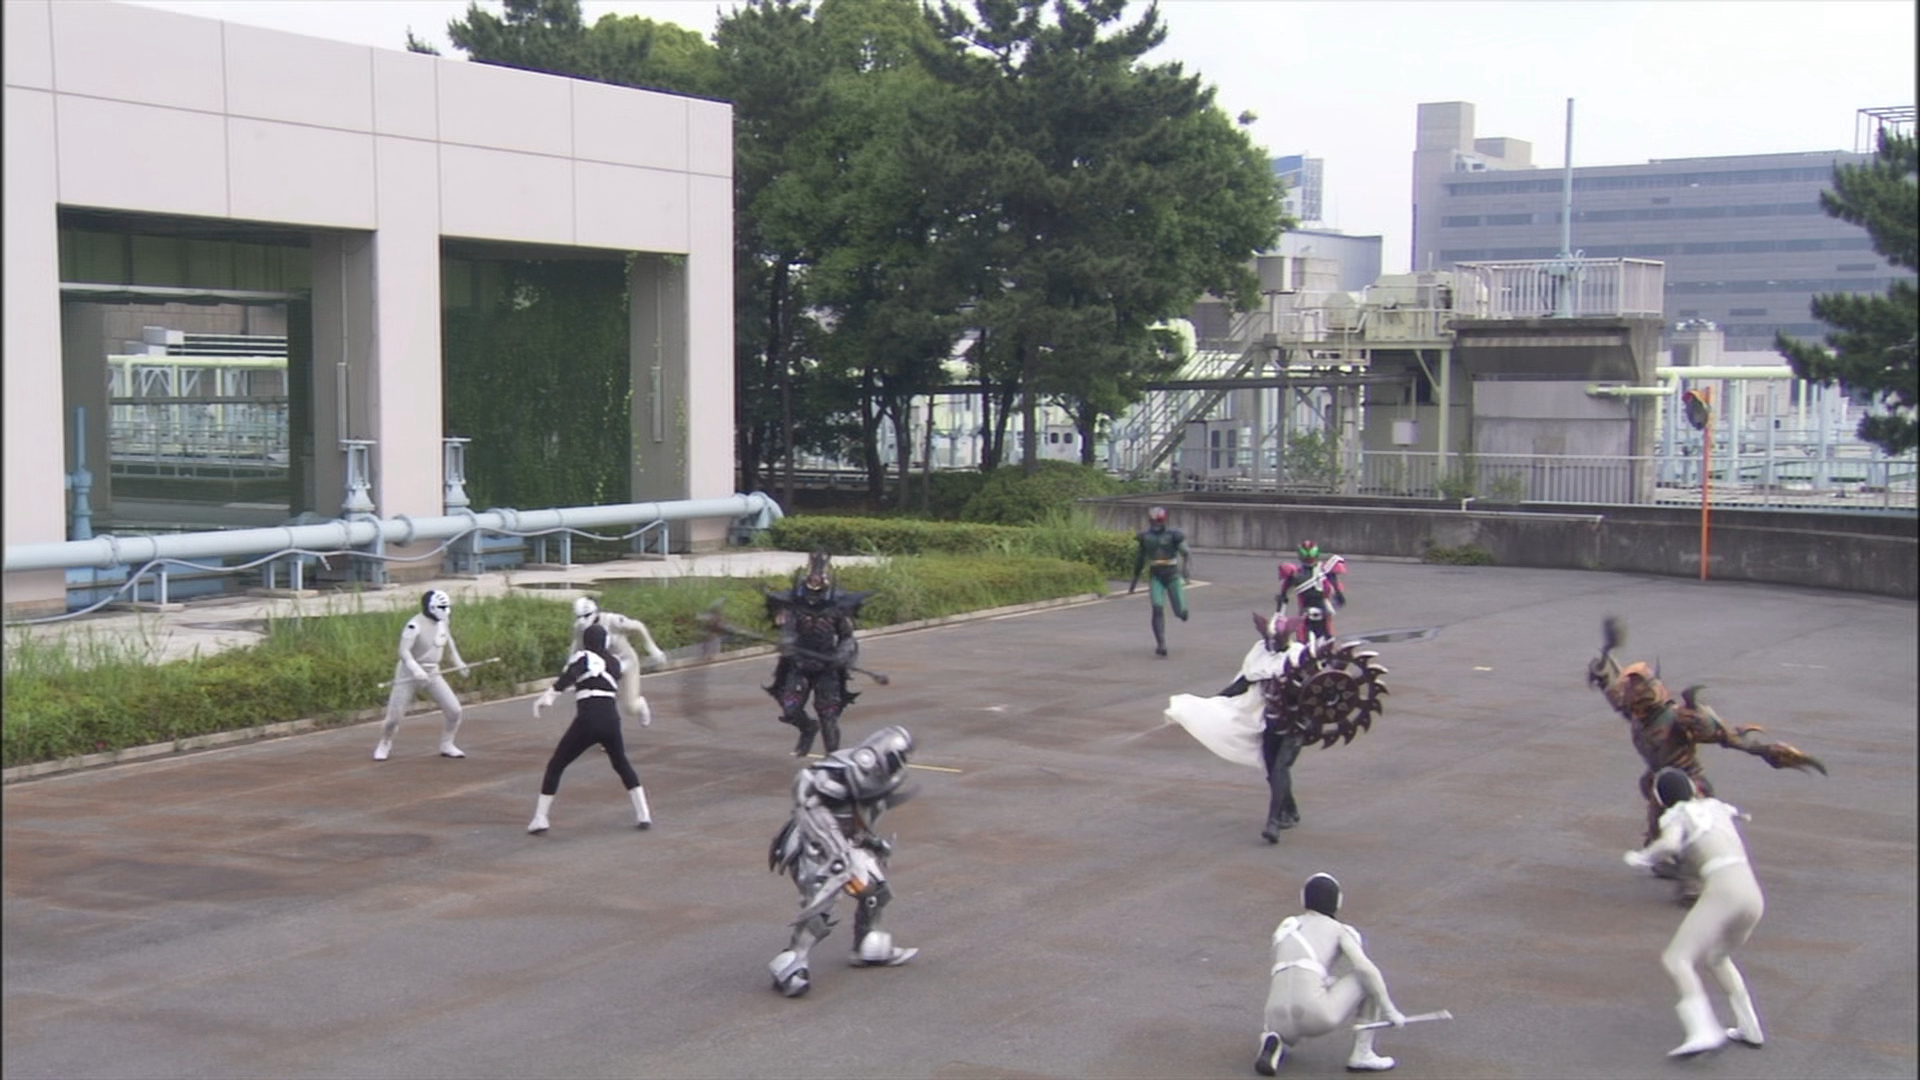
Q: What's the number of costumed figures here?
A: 11